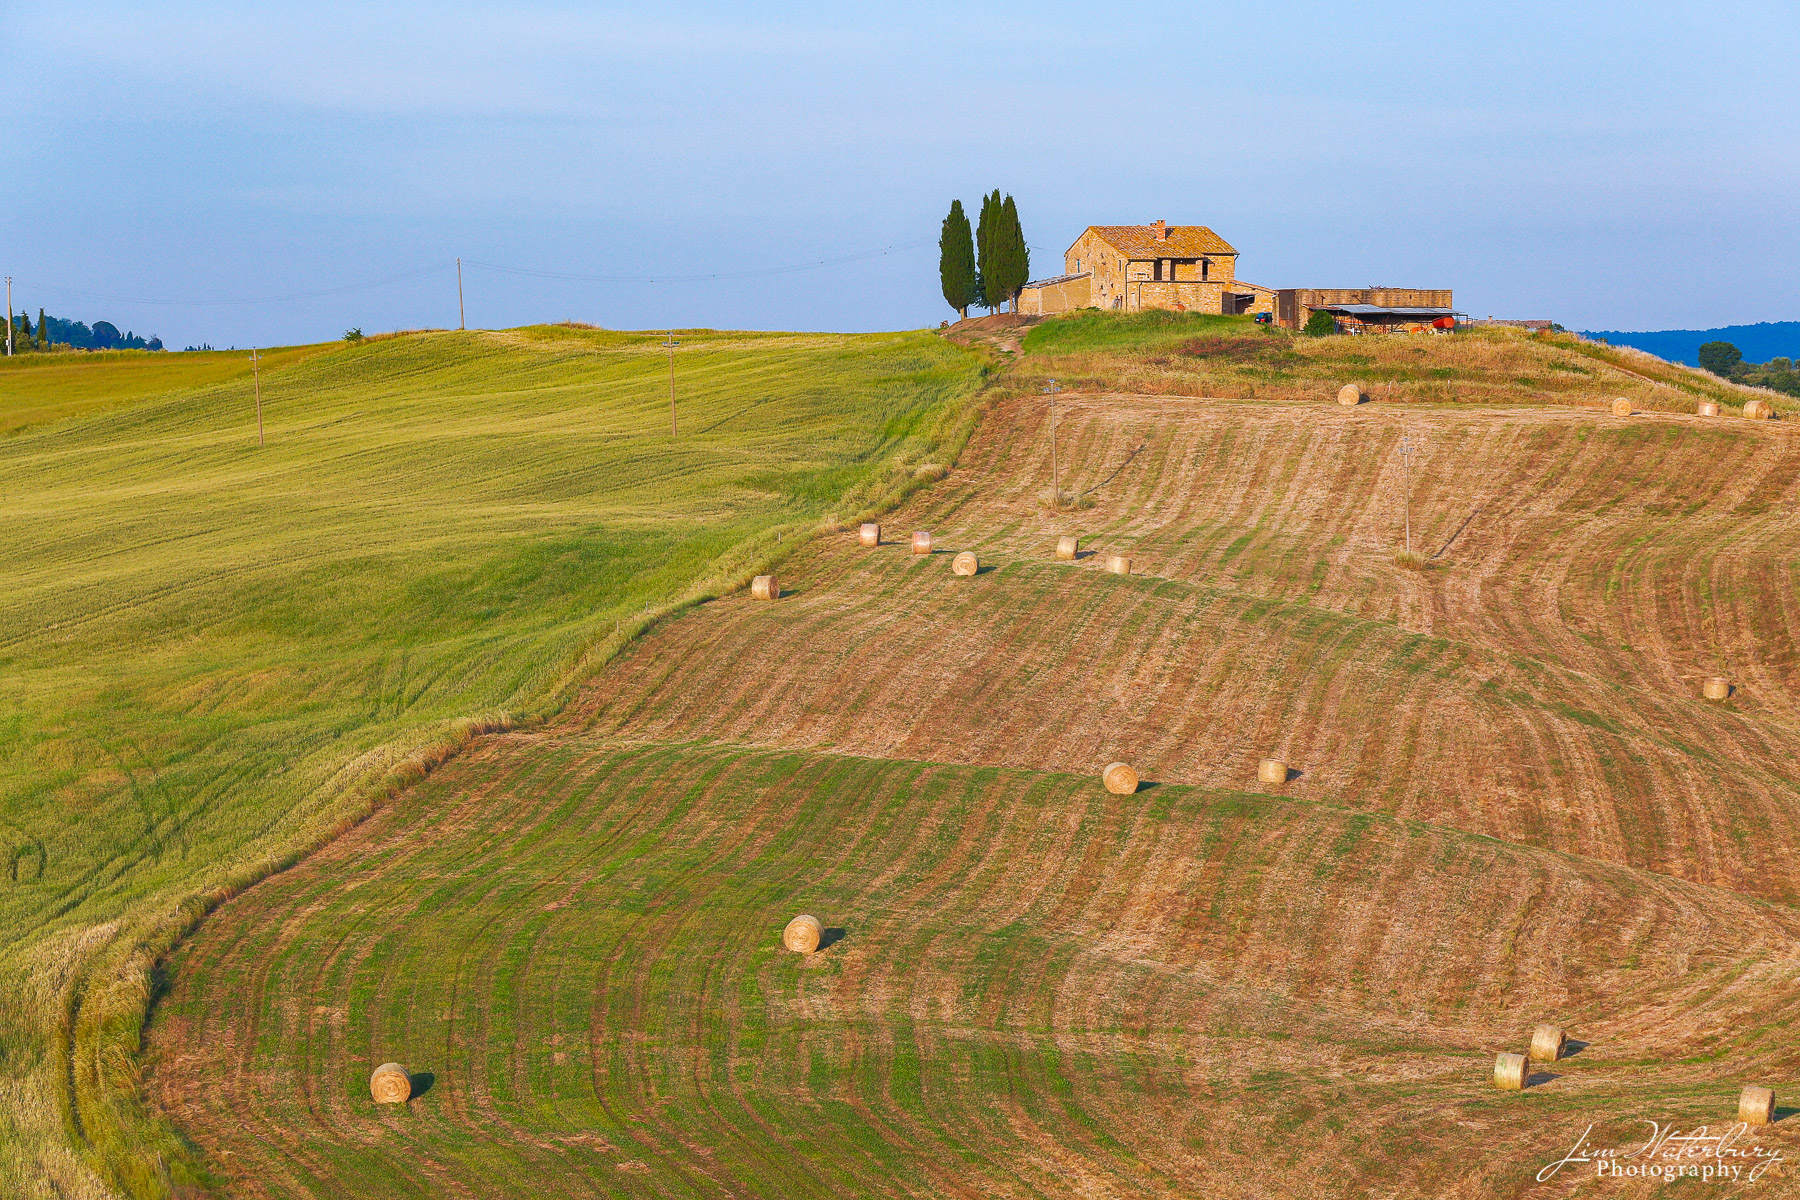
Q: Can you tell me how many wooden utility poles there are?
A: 6